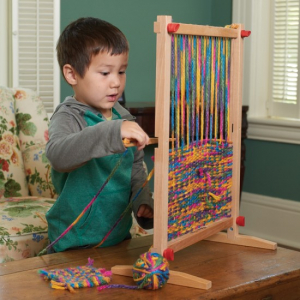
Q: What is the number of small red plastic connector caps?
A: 4